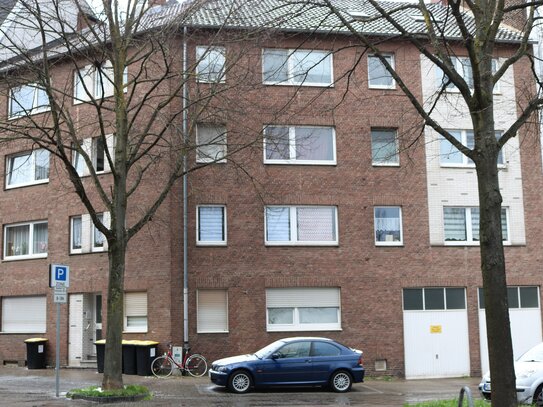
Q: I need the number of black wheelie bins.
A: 4